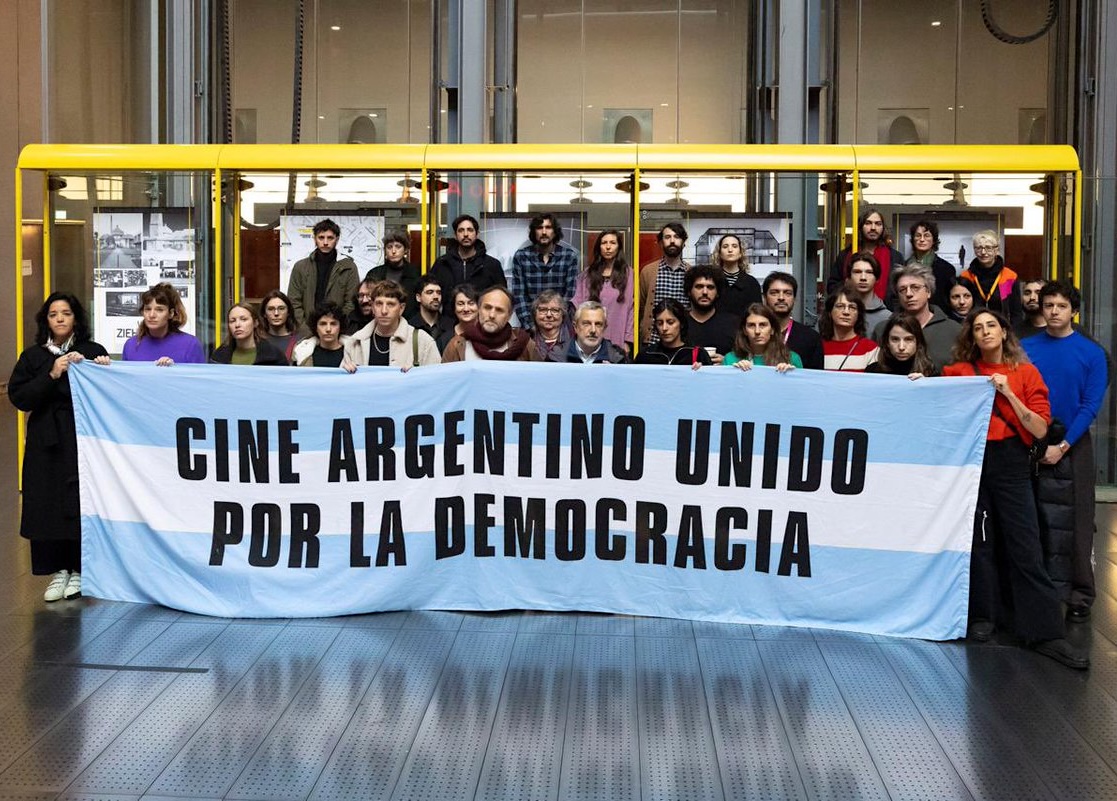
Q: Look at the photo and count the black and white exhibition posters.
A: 5